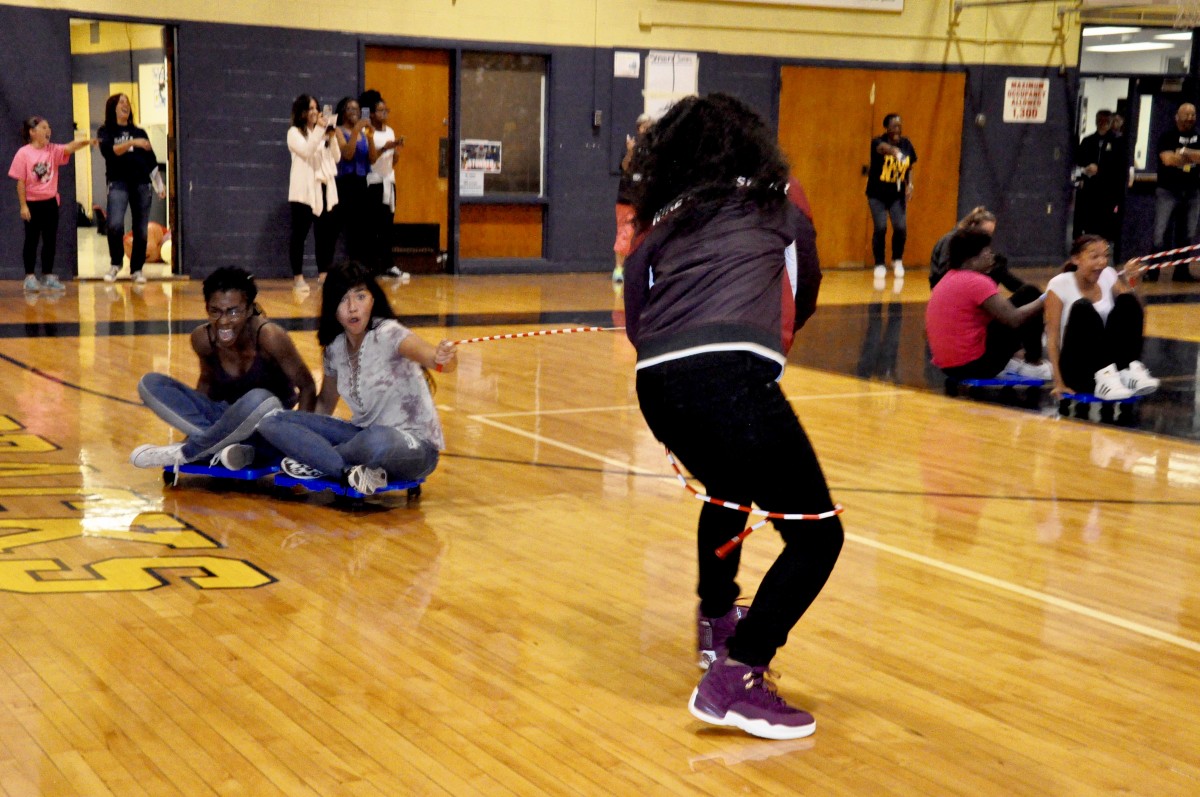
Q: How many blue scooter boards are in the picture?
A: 4